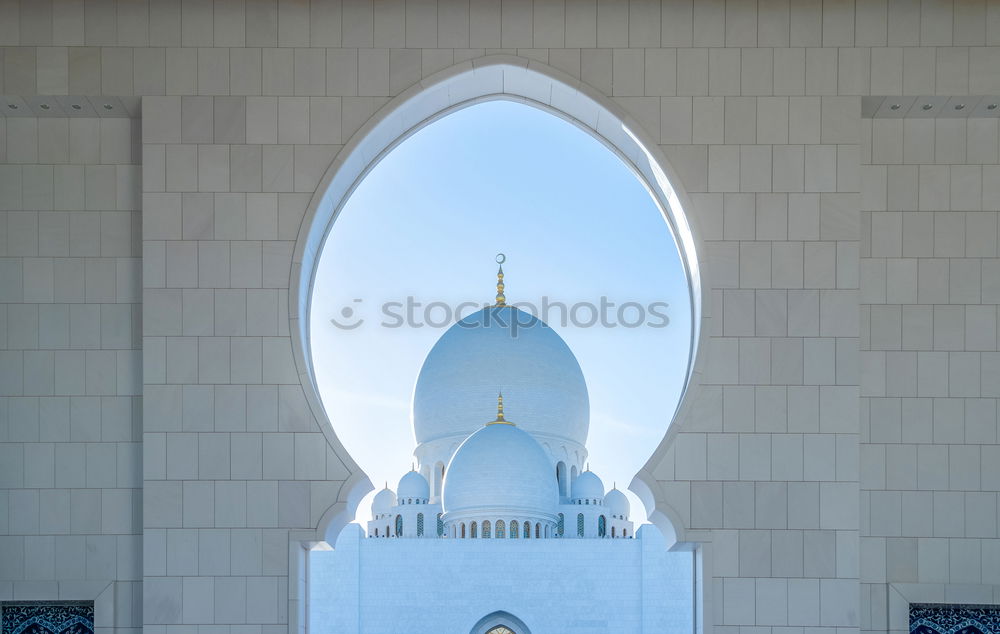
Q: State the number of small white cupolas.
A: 4